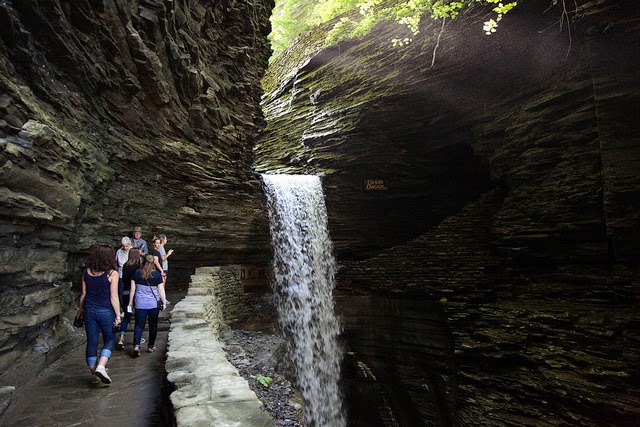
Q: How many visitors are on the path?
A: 7